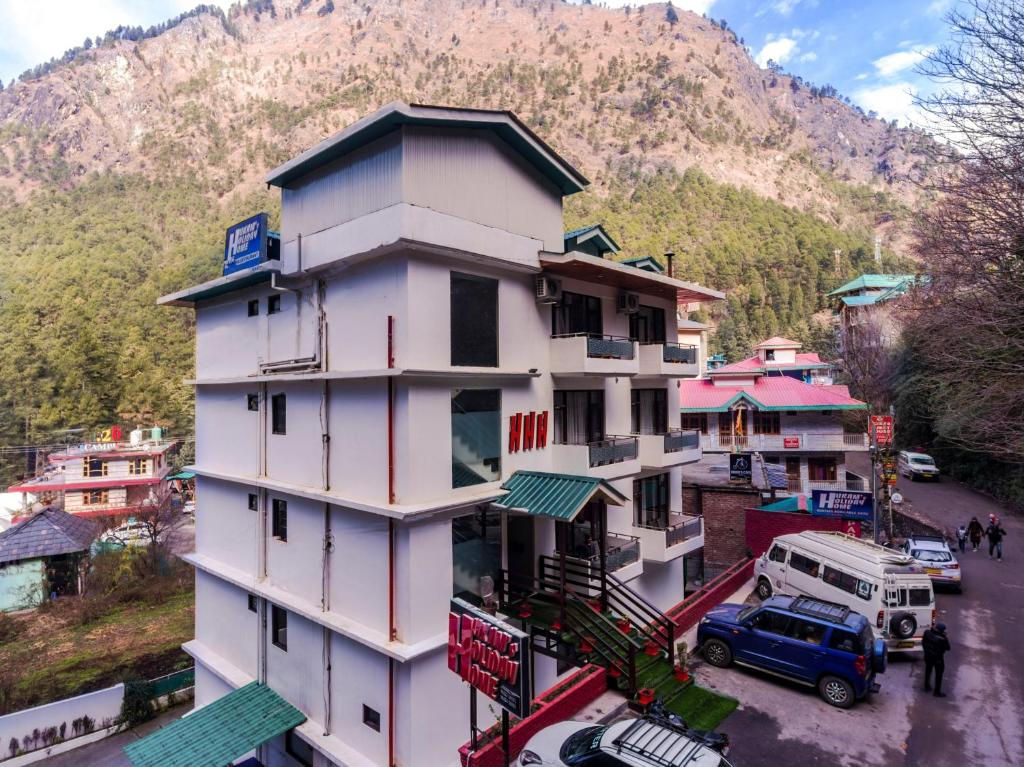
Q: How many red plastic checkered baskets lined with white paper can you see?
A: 0